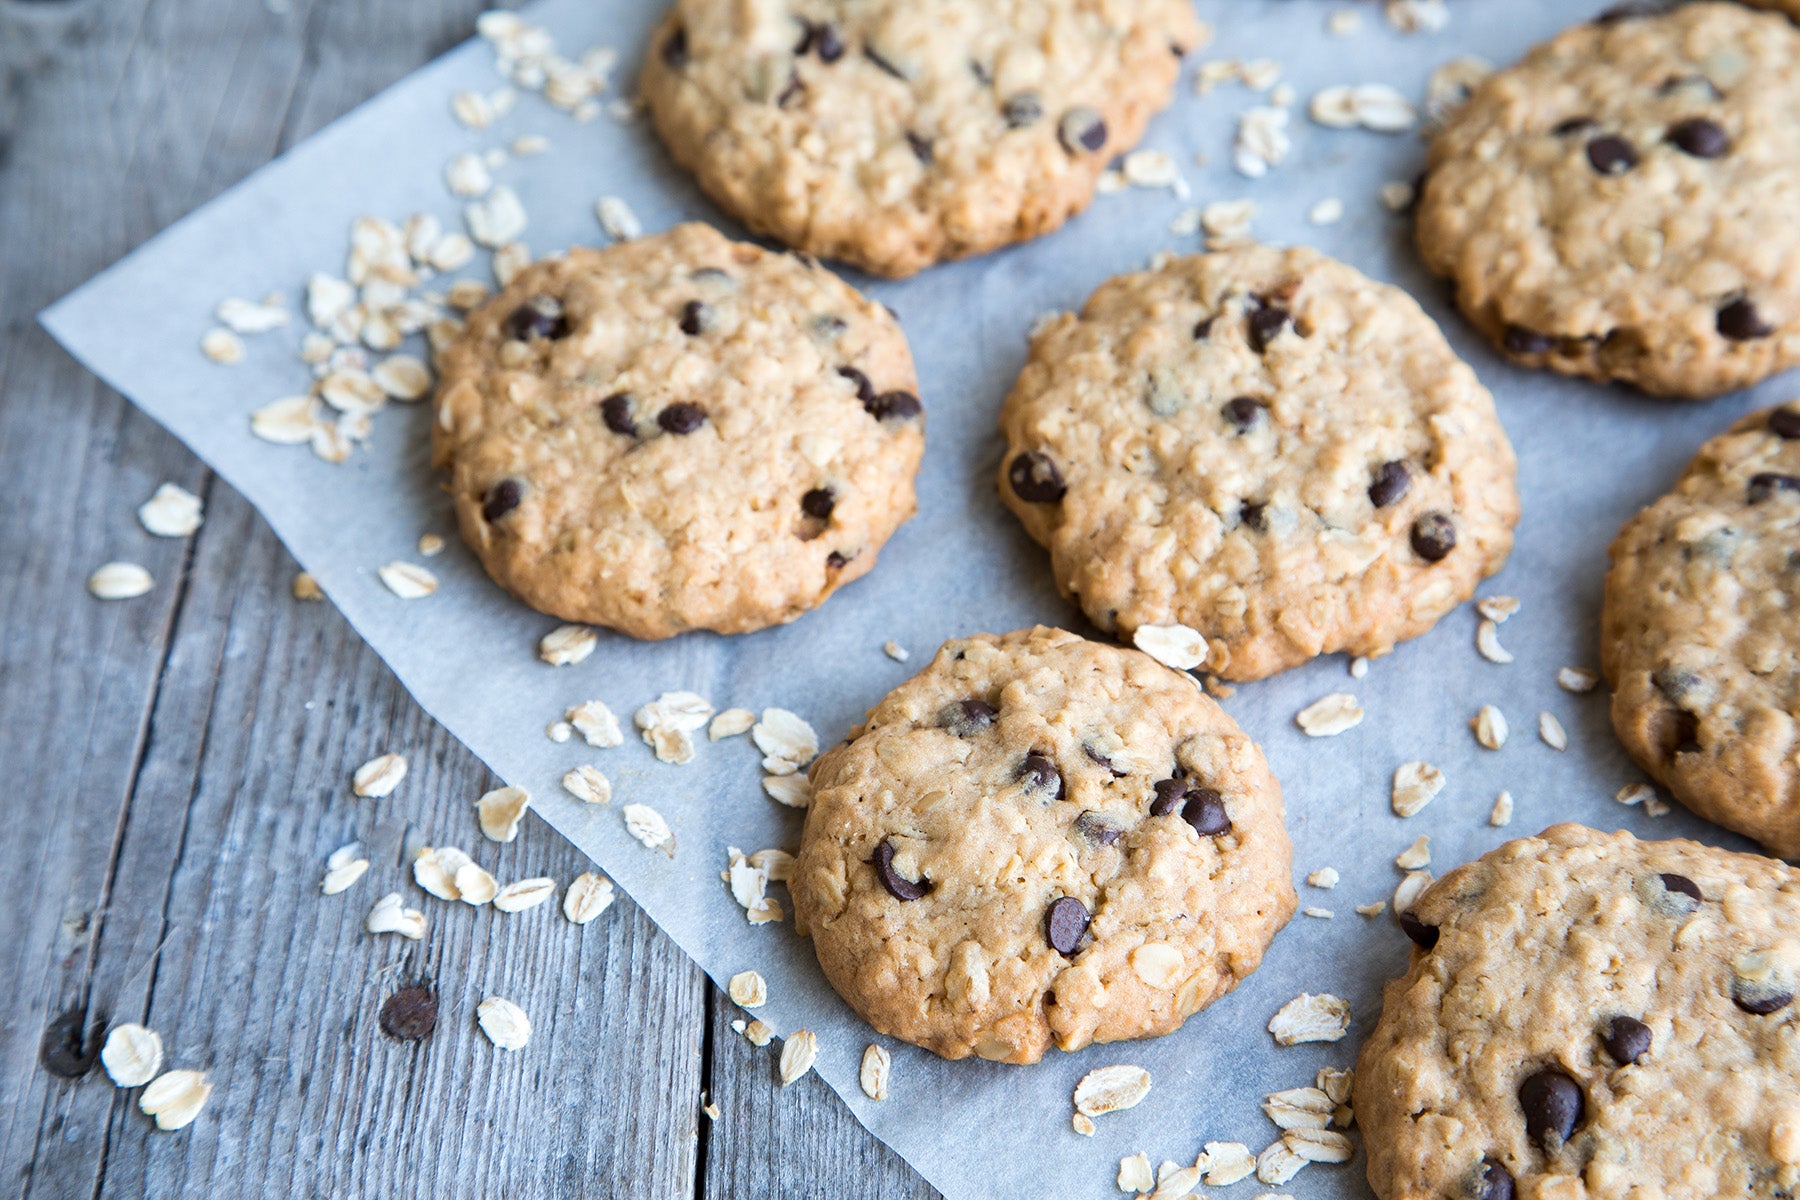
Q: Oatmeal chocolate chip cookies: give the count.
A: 7